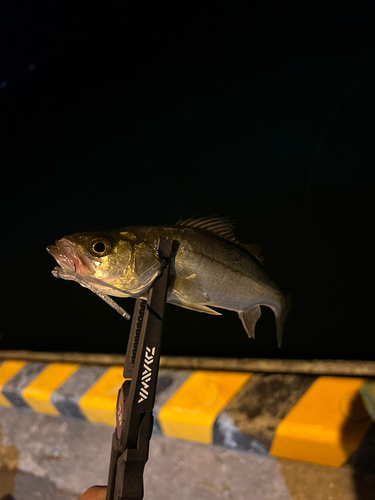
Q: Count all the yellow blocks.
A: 5